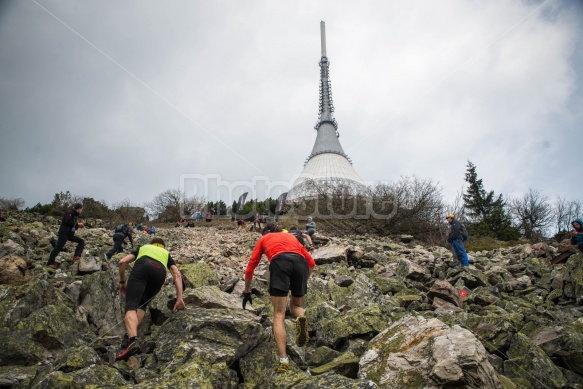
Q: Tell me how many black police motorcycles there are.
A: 0